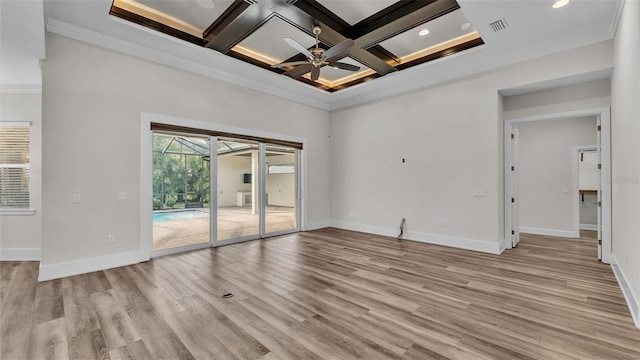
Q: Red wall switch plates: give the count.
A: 0